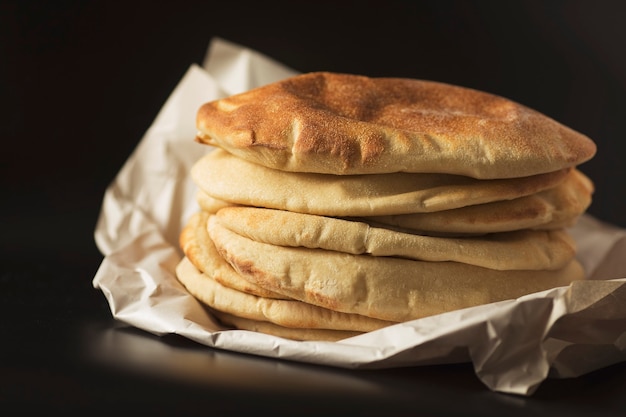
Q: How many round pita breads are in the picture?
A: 8